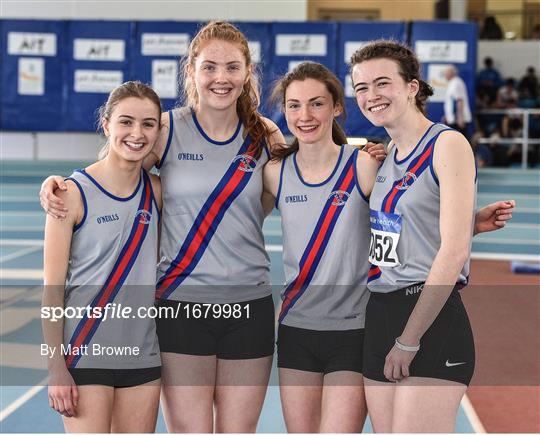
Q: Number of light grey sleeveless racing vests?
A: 4